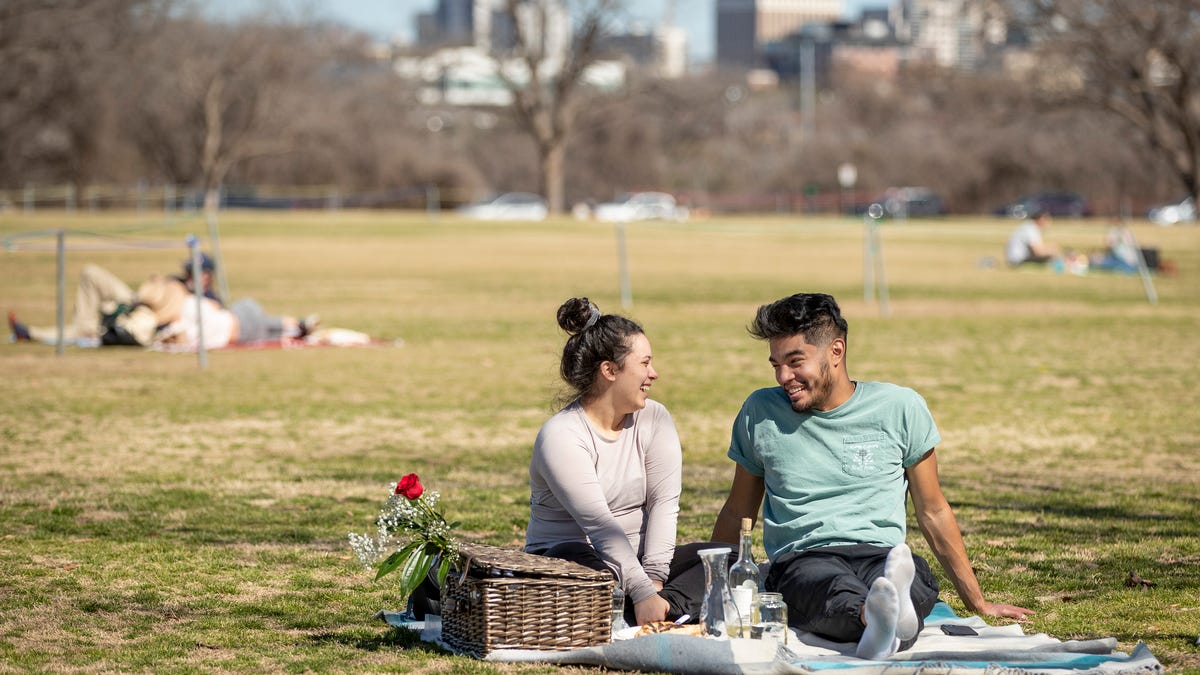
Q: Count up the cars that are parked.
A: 5